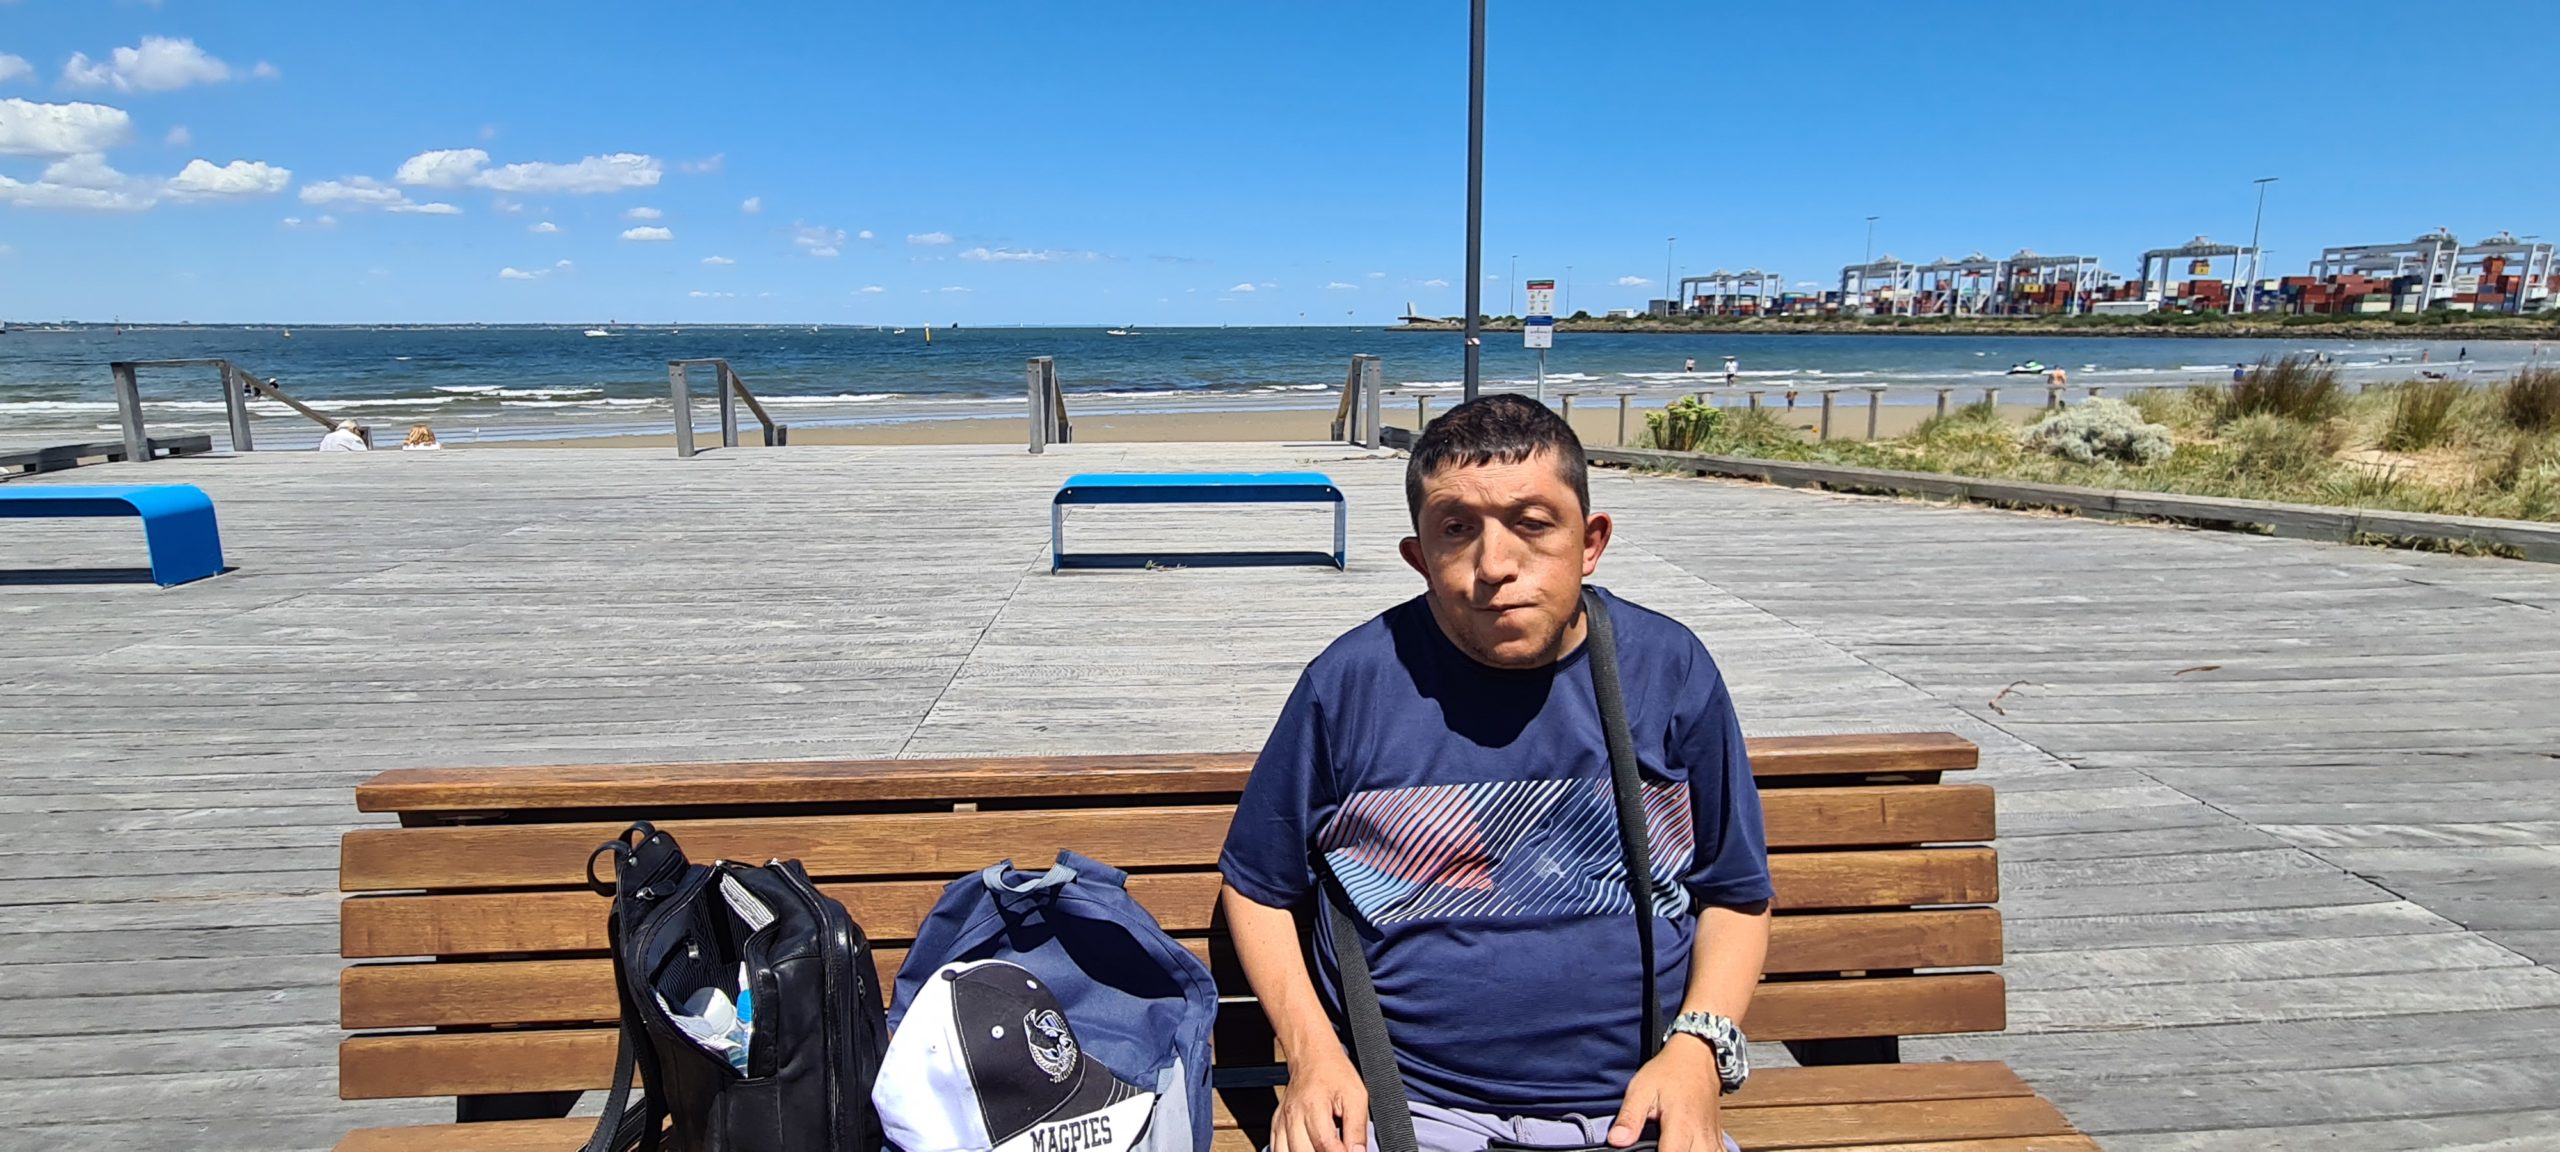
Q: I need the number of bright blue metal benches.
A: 2